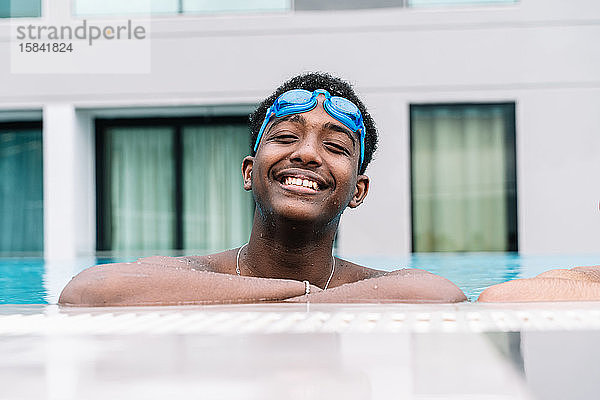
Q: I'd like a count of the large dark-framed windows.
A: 3